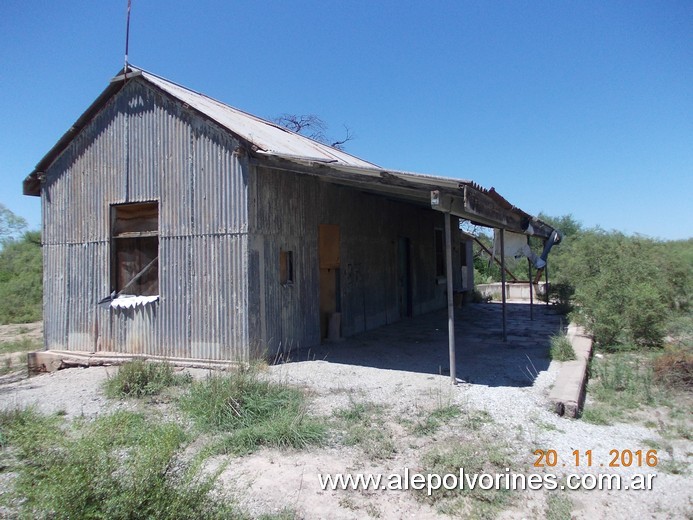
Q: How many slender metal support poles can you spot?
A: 4